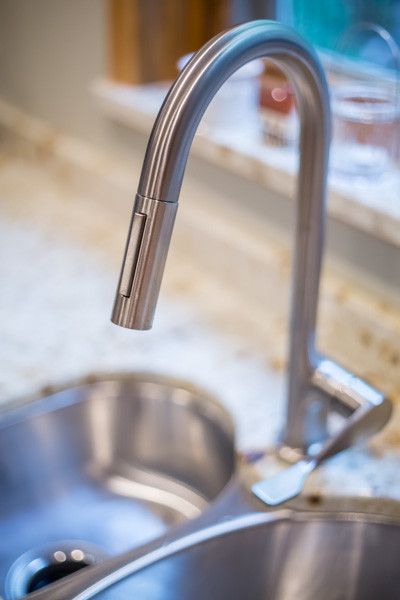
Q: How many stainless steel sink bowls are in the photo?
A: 2